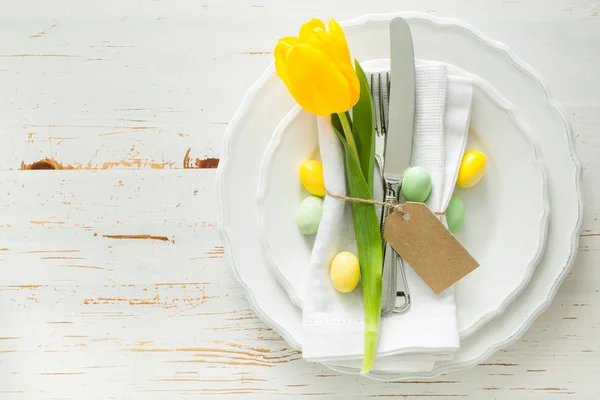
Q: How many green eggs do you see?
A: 3